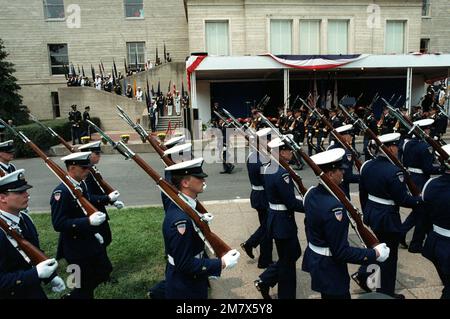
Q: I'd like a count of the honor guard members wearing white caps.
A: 14